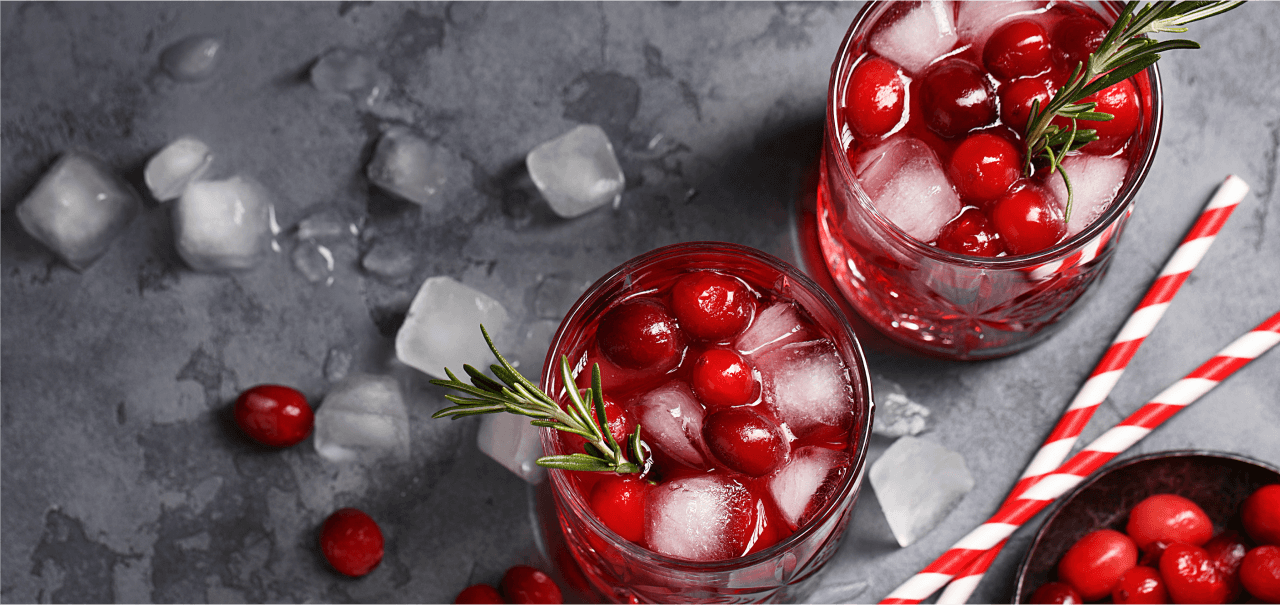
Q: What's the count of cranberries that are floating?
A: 15